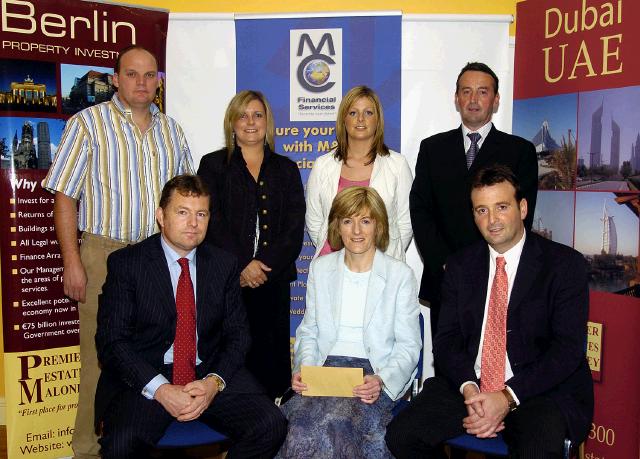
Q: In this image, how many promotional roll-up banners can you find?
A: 3